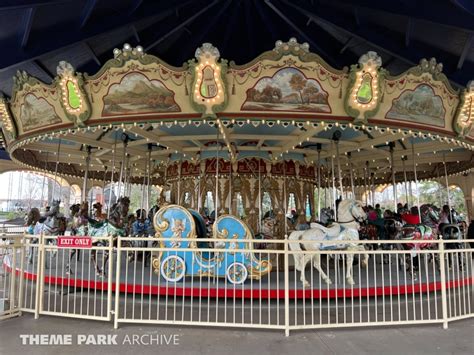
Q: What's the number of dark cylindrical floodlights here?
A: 0